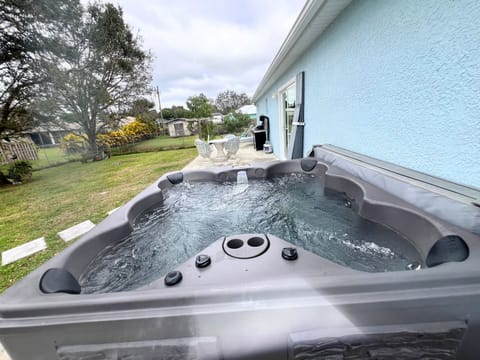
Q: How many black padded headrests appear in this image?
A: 4